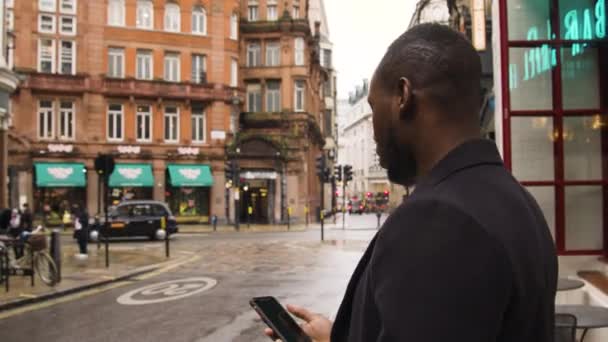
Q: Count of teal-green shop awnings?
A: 3